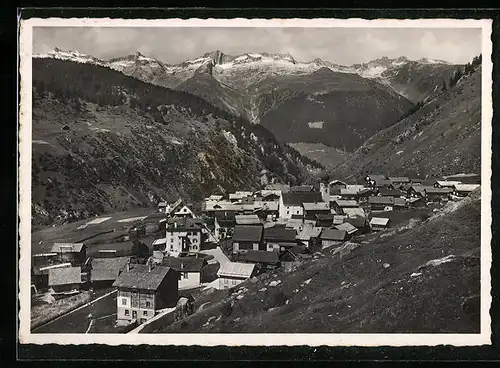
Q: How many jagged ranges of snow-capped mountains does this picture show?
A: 1